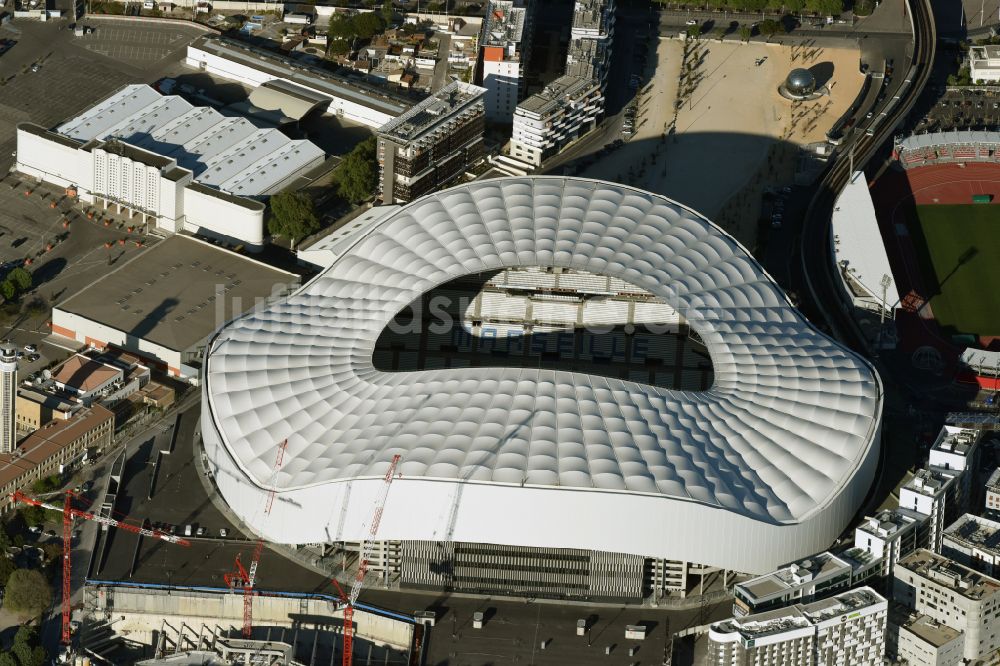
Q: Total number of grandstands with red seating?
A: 1